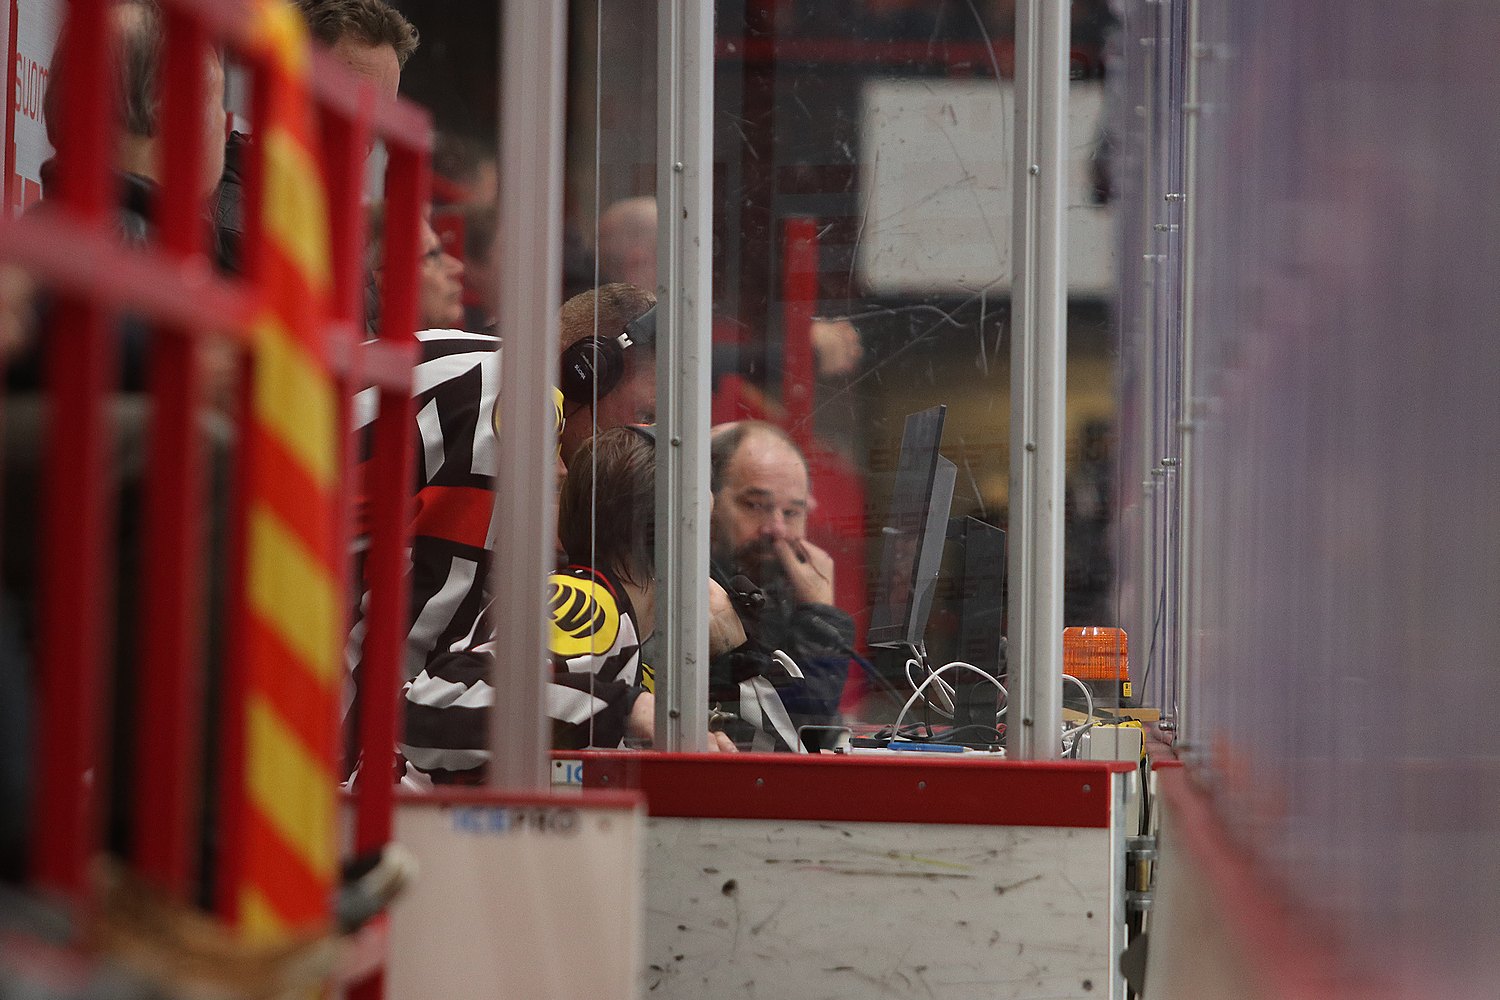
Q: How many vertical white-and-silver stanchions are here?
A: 3